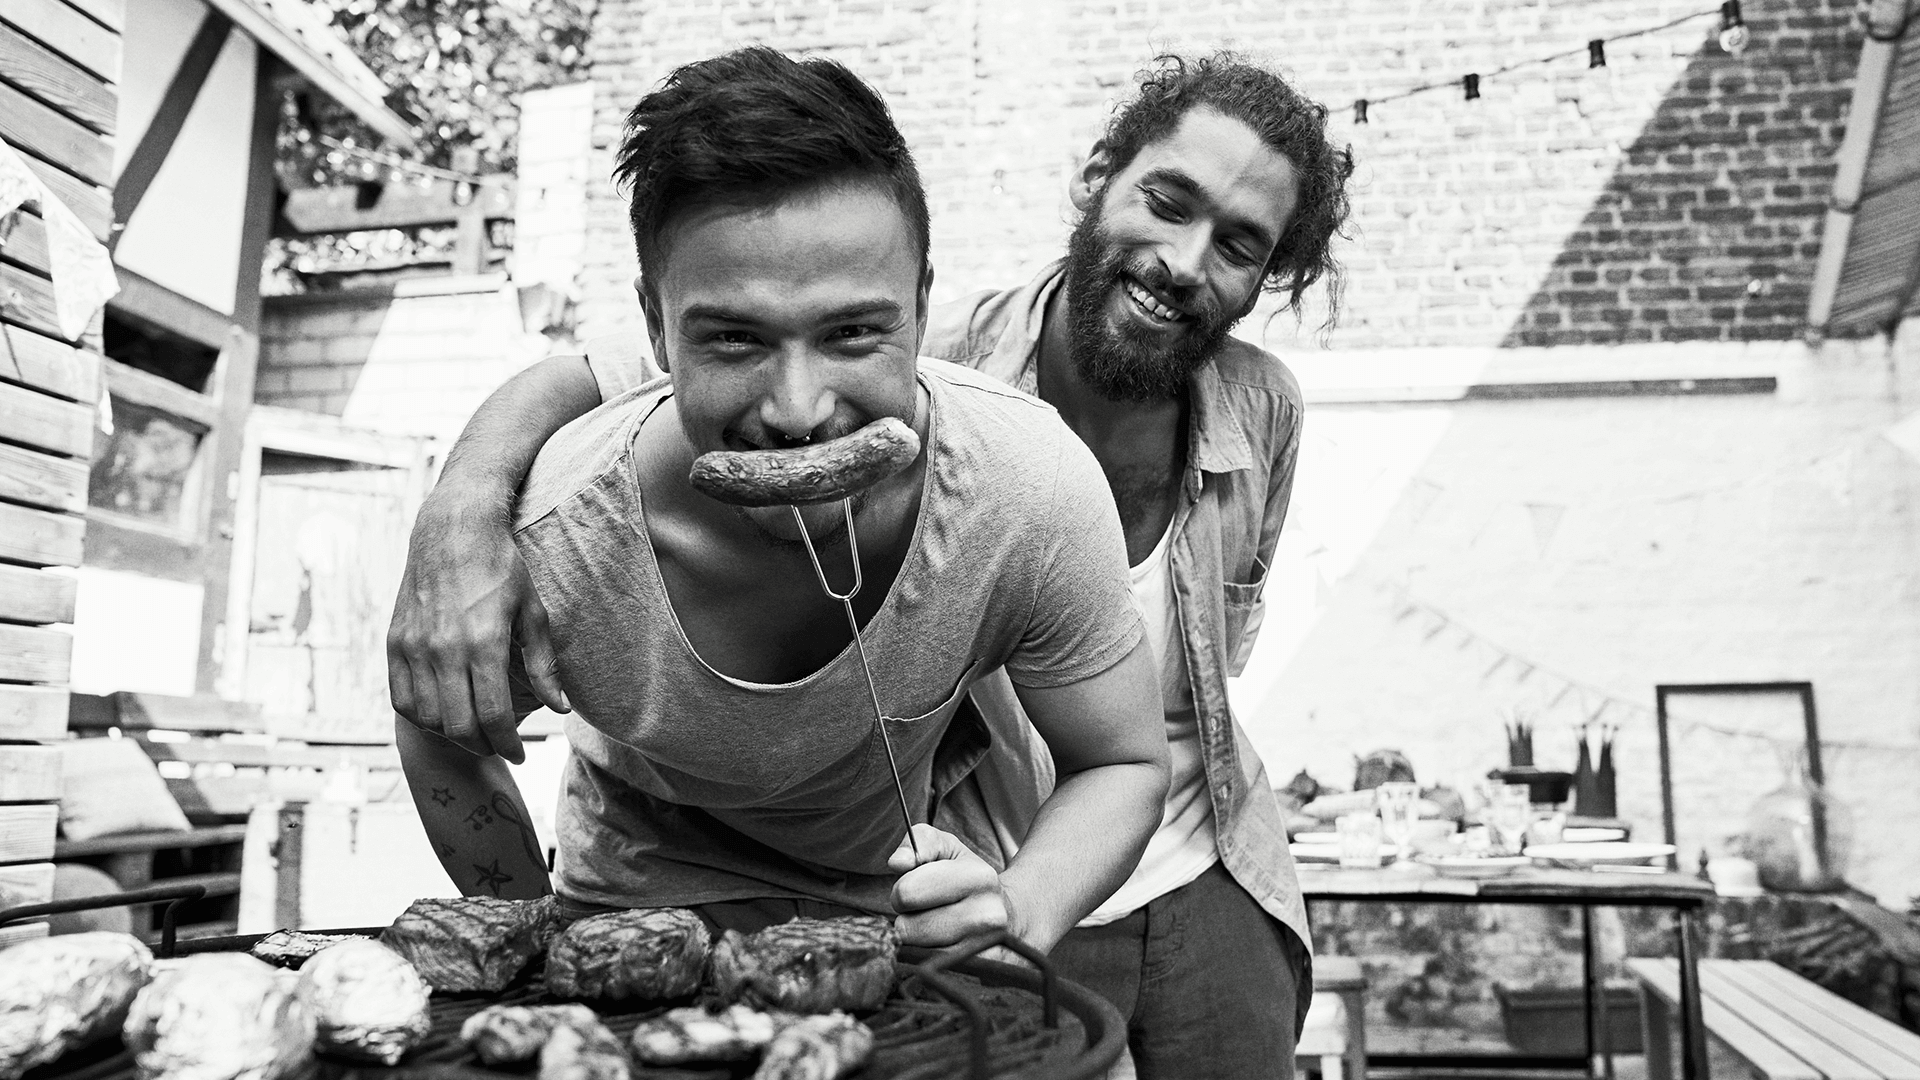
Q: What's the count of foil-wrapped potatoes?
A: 3